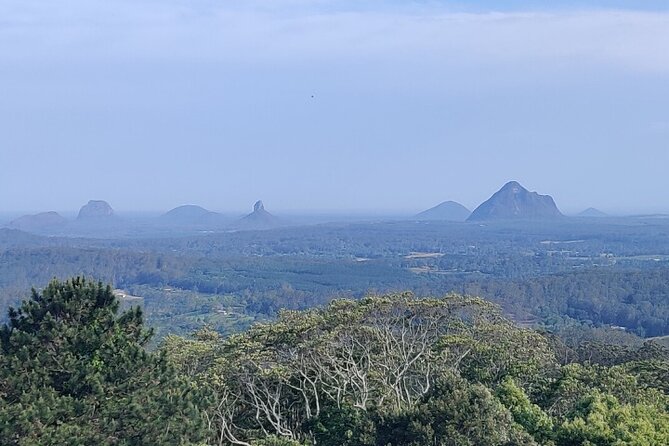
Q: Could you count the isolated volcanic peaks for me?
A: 7